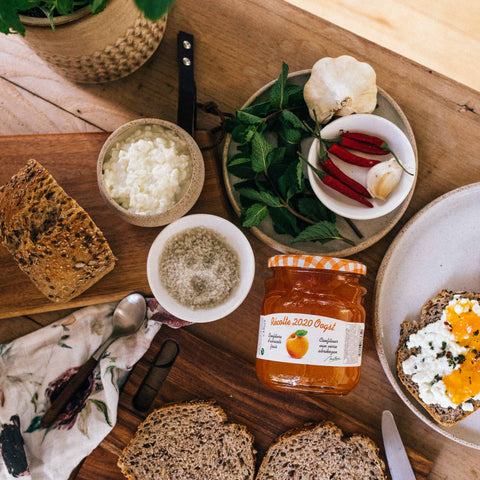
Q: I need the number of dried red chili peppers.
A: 5